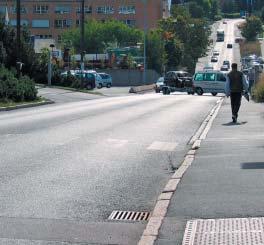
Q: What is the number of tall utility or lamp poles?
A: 3